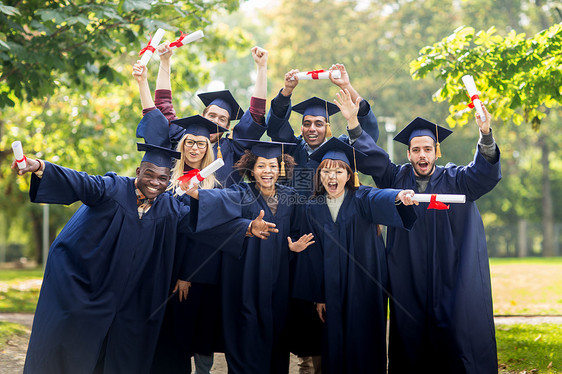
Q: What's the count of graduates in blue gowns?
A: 7